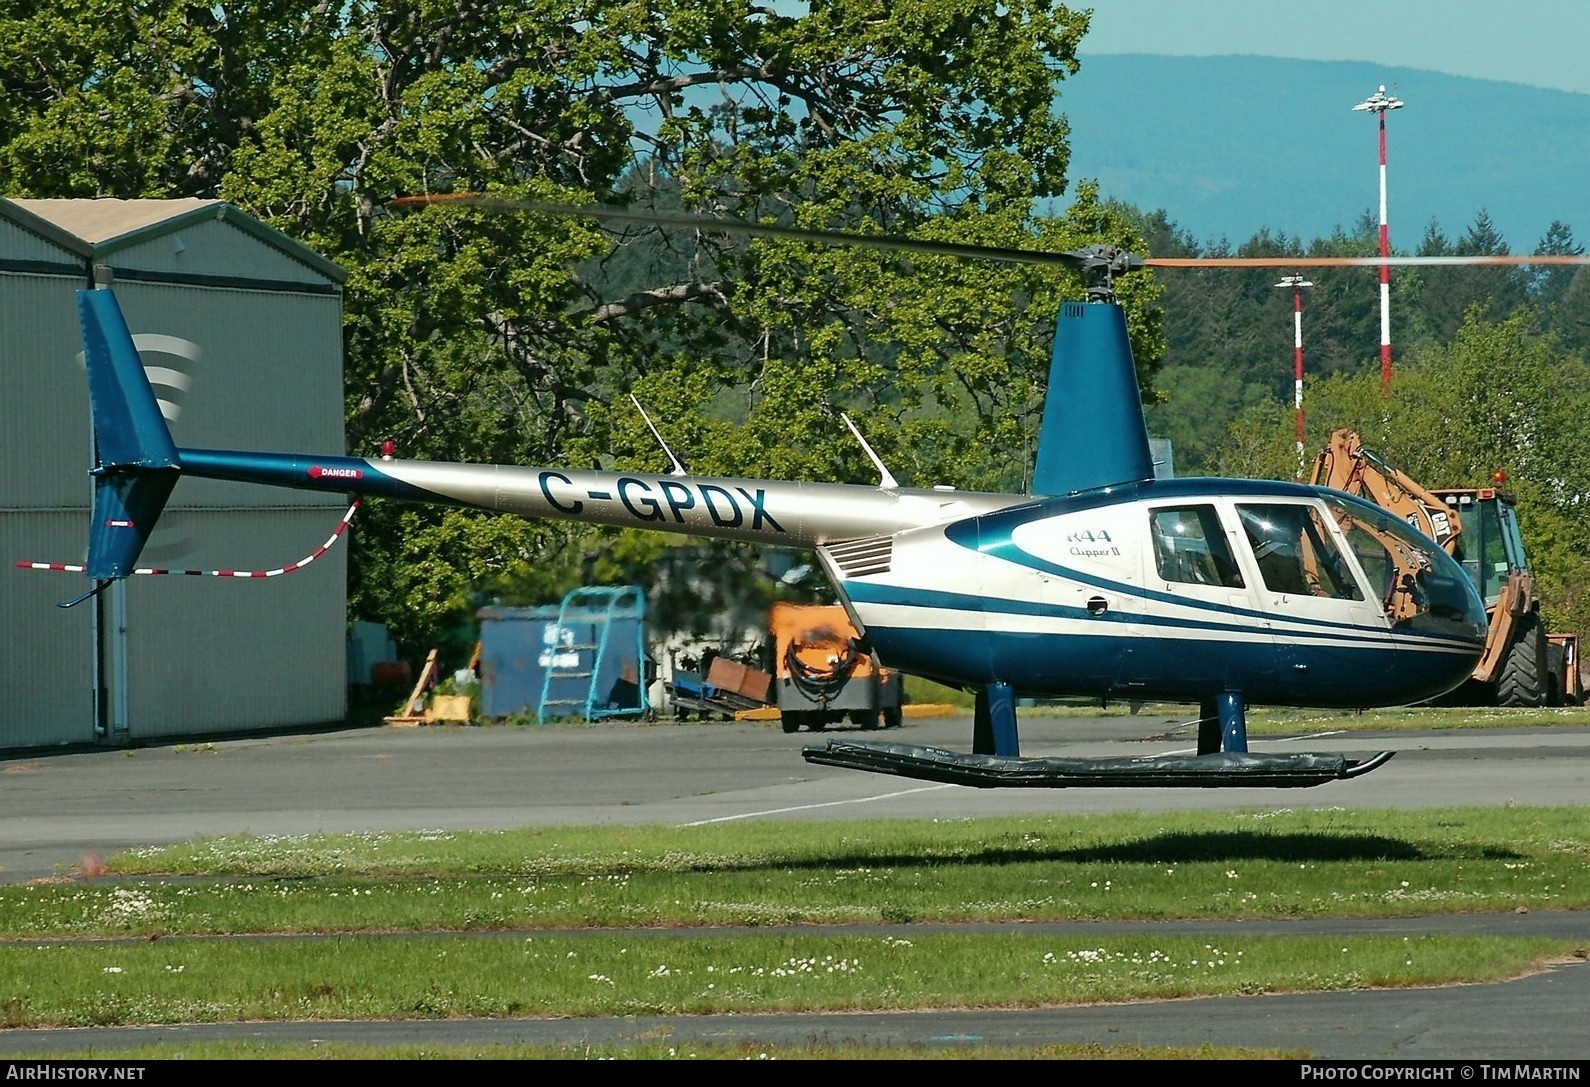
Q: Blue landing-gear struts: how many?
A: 2